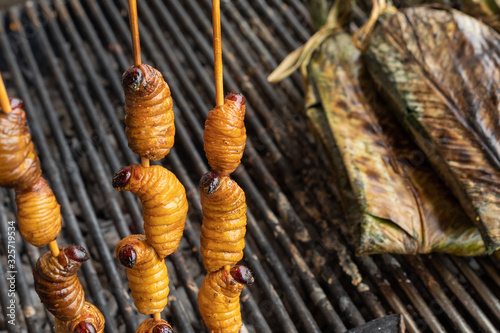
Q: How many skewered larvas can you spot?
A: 11